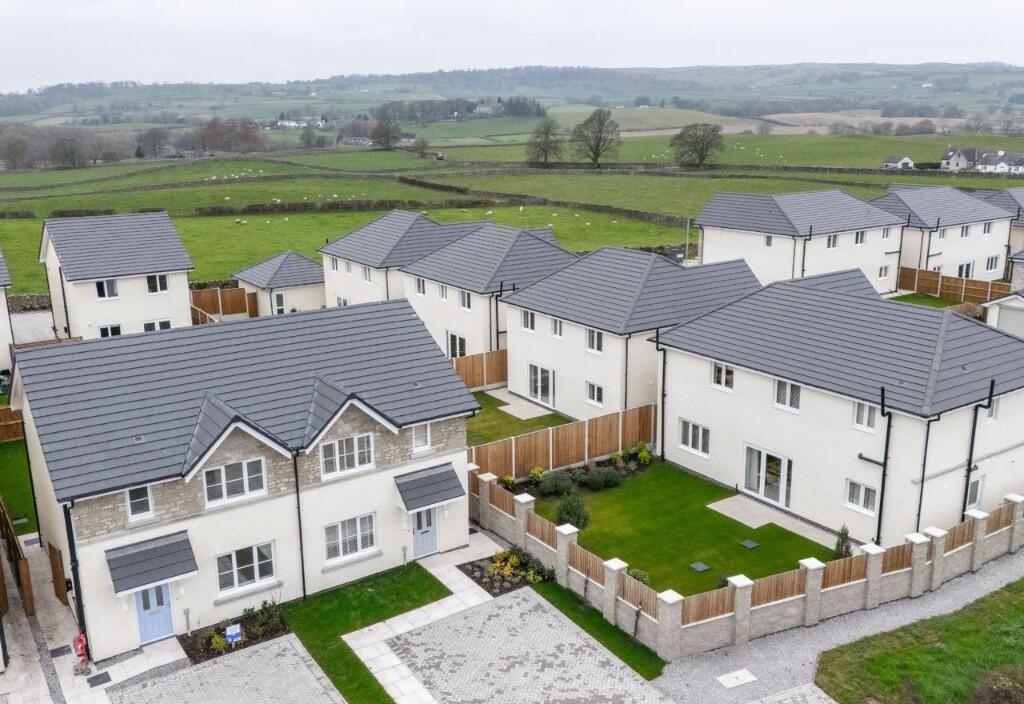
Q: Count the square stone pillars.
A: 13